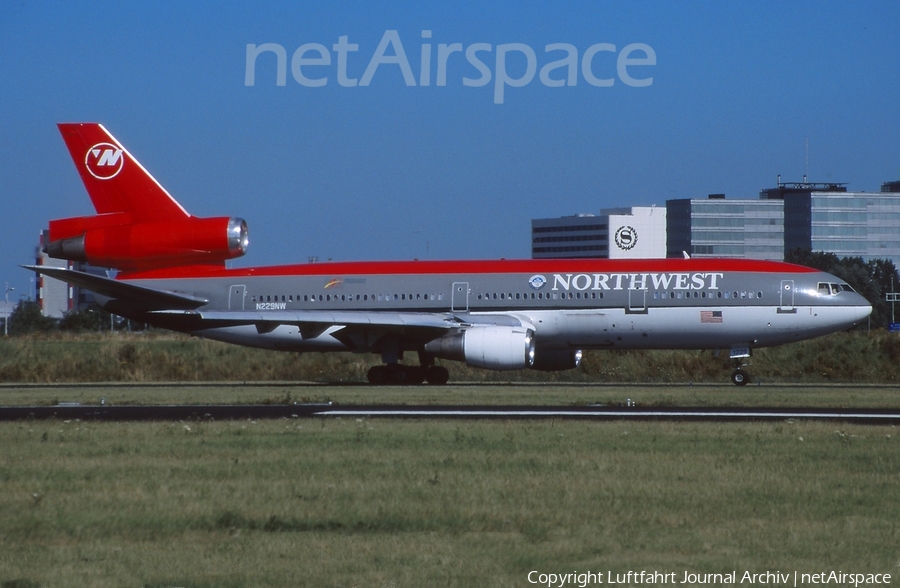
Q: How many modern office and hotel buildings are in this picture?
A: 3